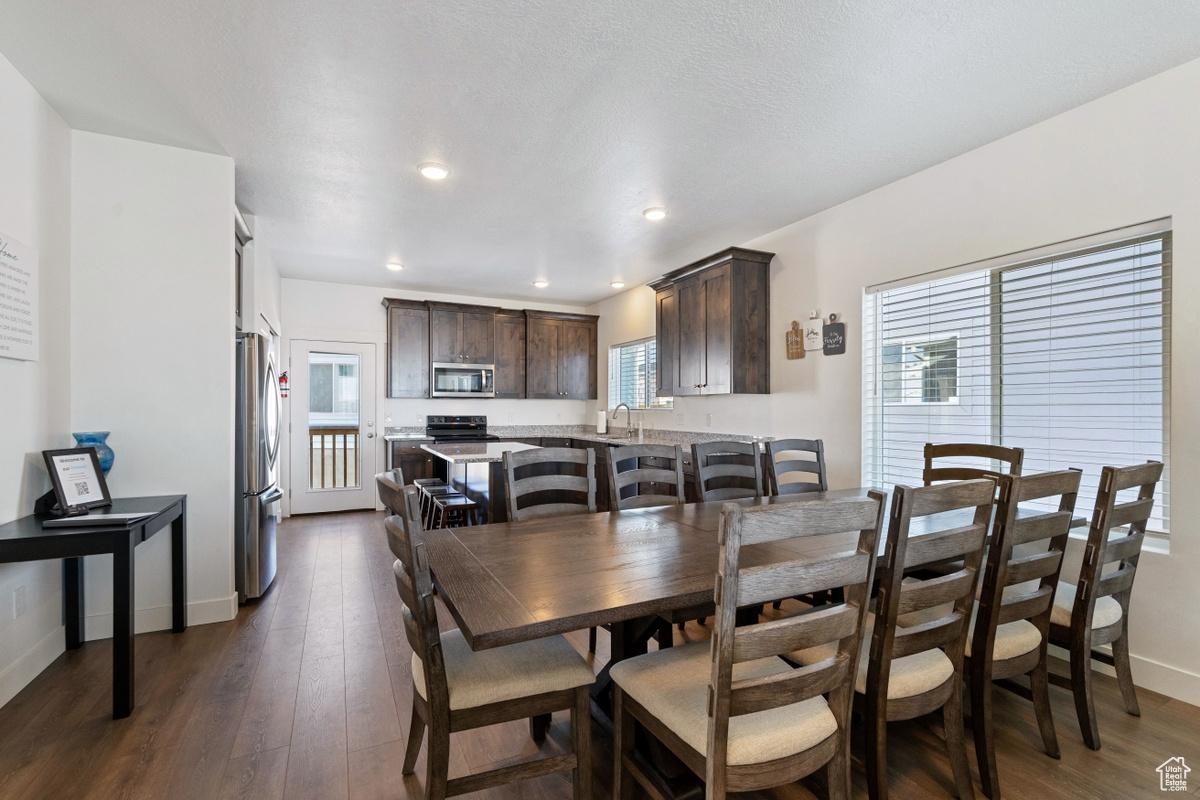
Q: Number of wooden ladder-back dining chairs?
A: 10